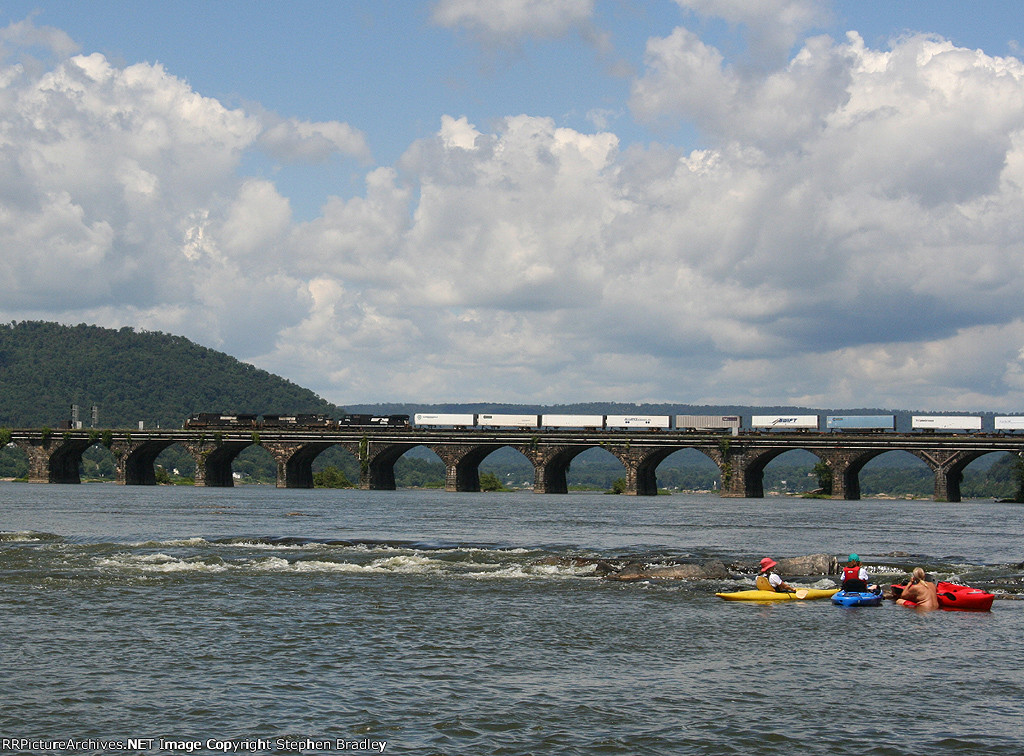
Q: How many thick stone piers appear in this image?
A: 11